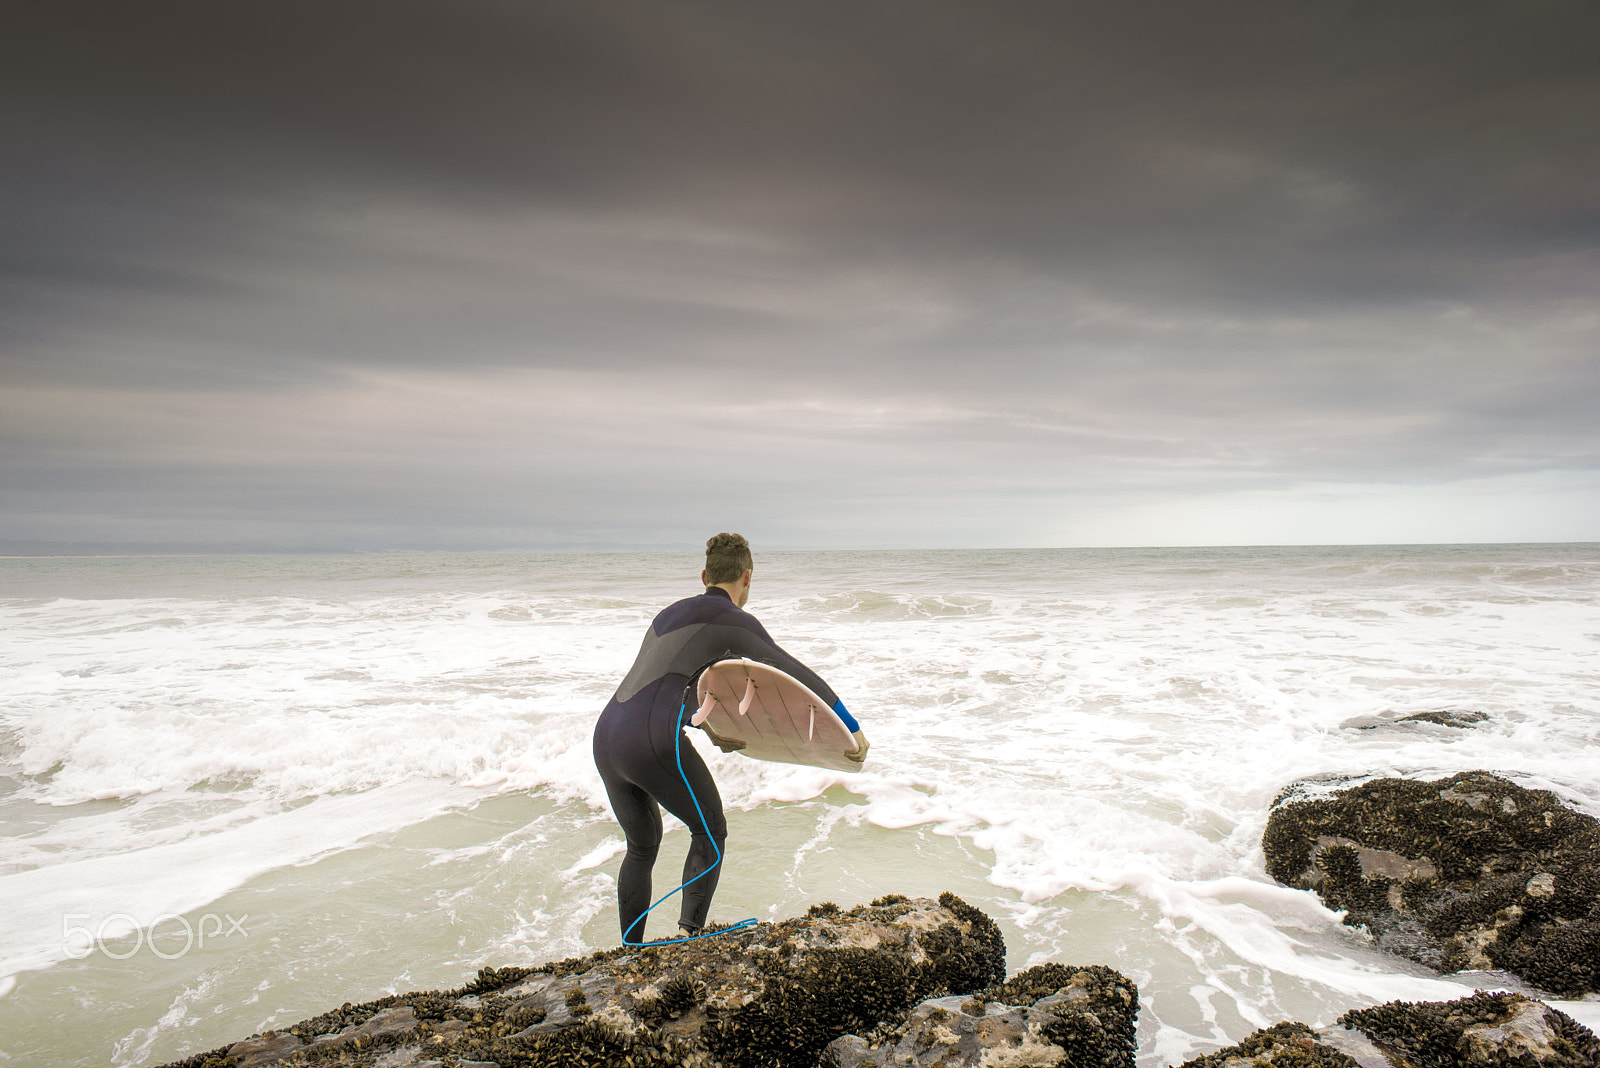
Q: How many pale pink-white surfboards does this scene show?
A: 1